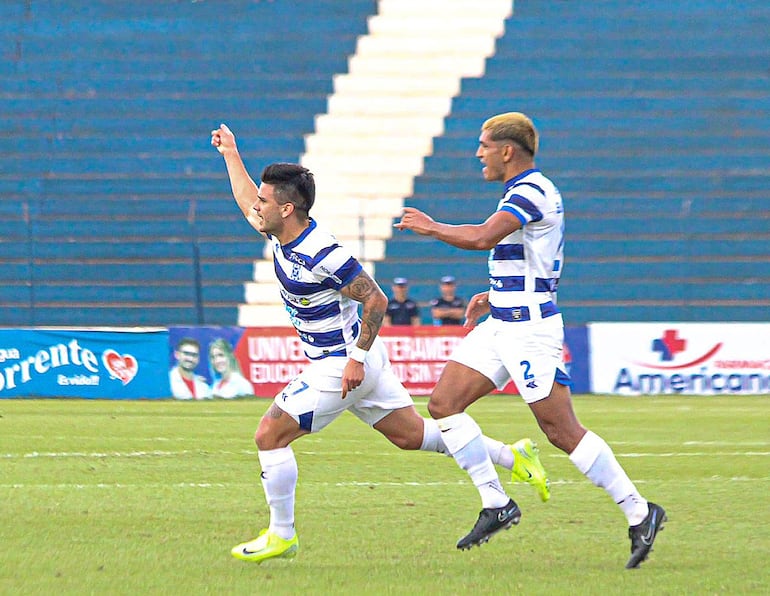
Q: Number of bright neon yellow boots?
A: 2